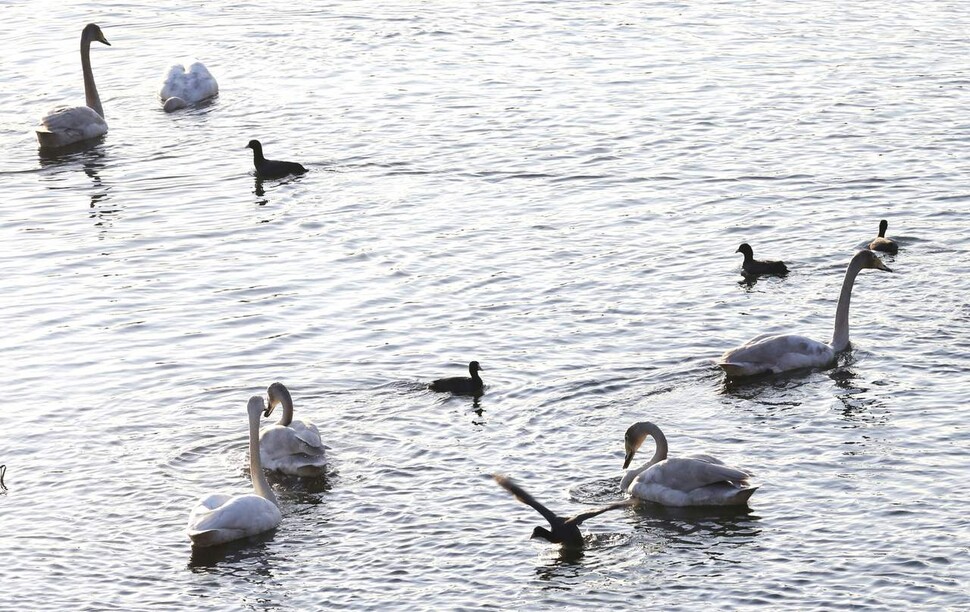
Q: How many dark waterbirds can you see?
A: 5